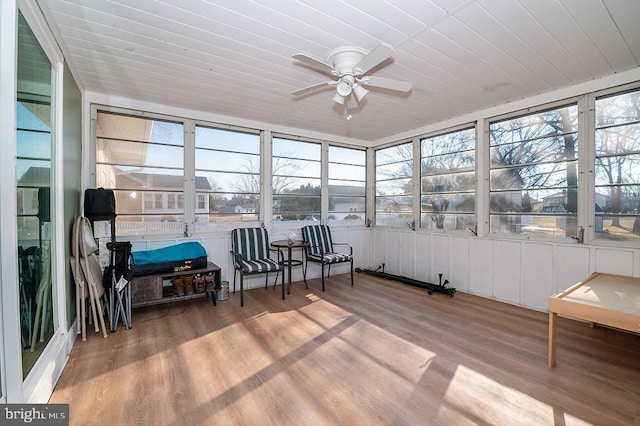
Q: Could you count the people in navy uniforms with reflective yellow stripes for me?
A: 0